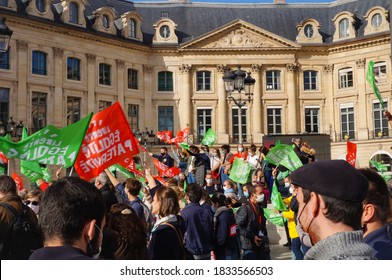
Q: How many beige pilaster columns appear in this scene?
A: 11